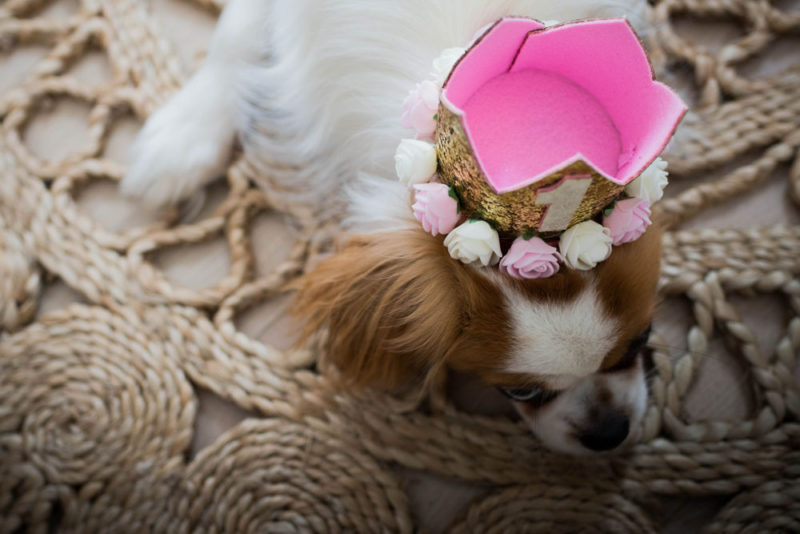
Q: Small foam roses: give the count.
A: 9